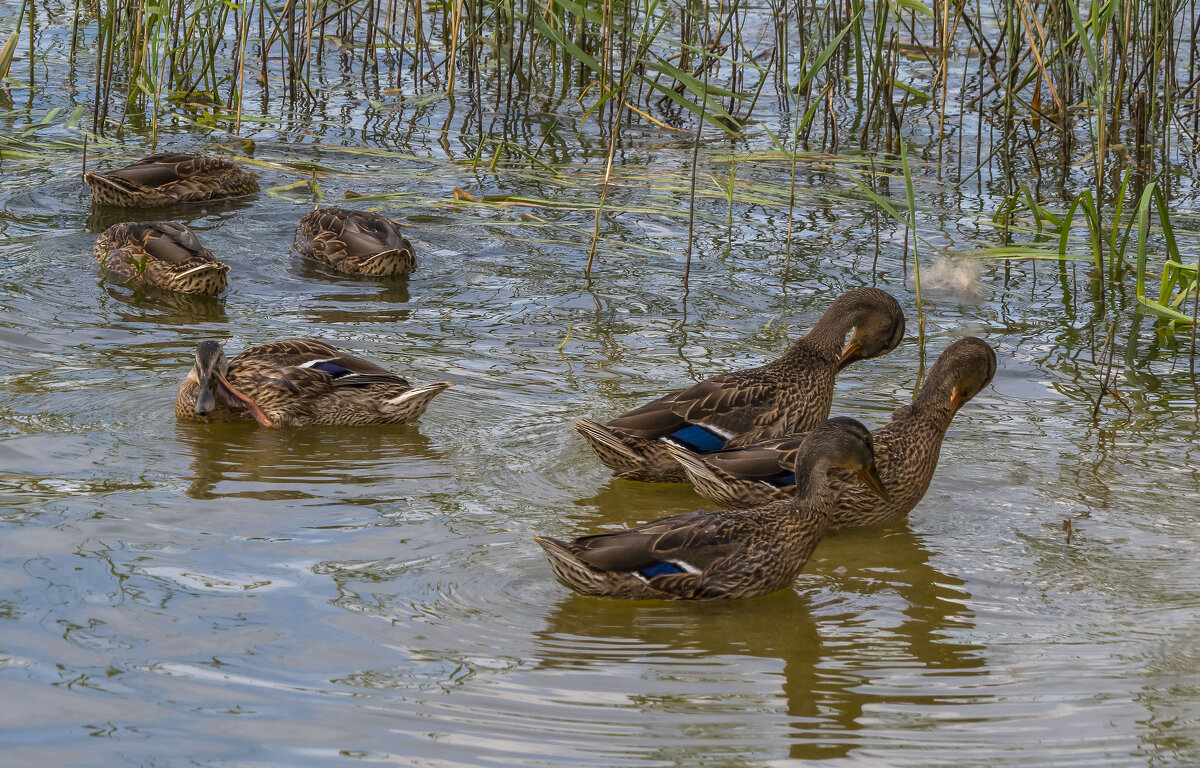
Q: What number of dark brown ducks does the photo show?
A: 7